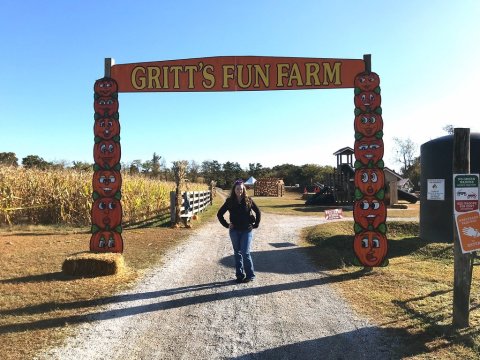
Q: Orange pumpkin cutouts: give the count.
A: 14